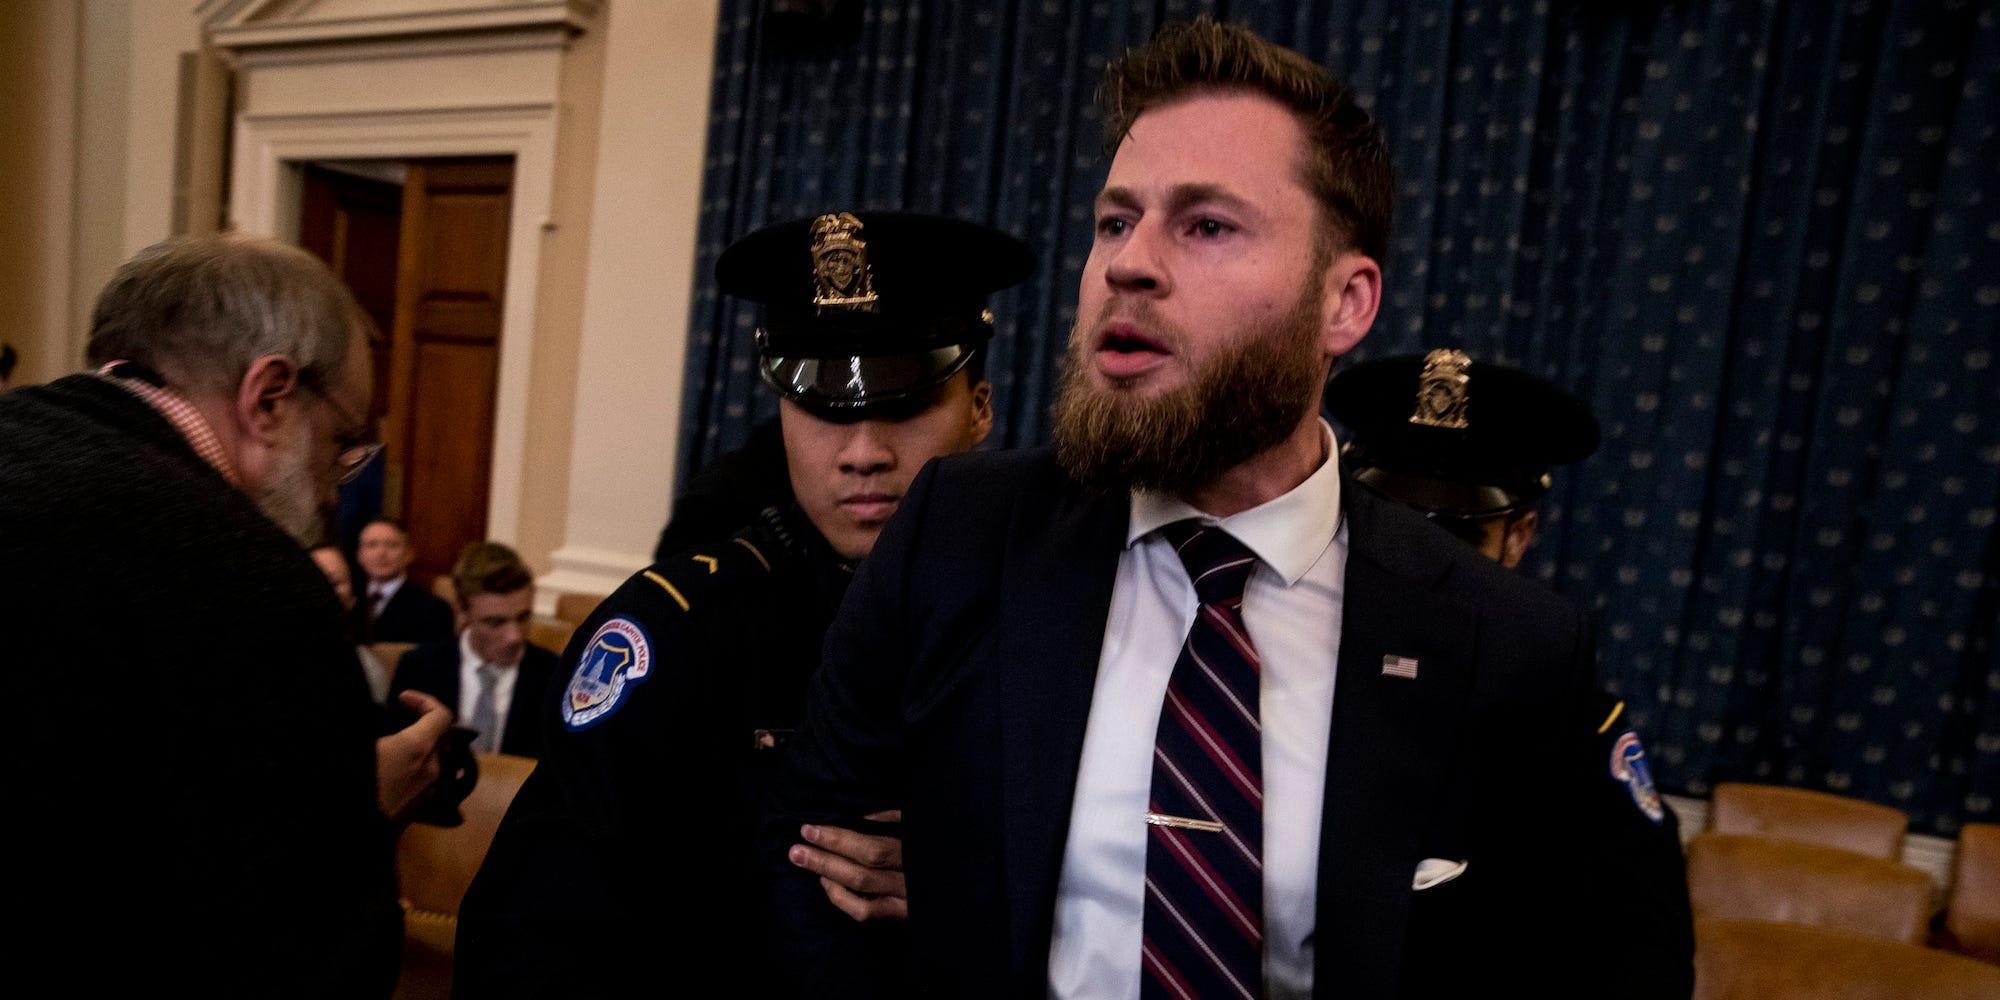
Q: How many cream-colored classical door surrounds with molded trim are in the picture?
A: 1